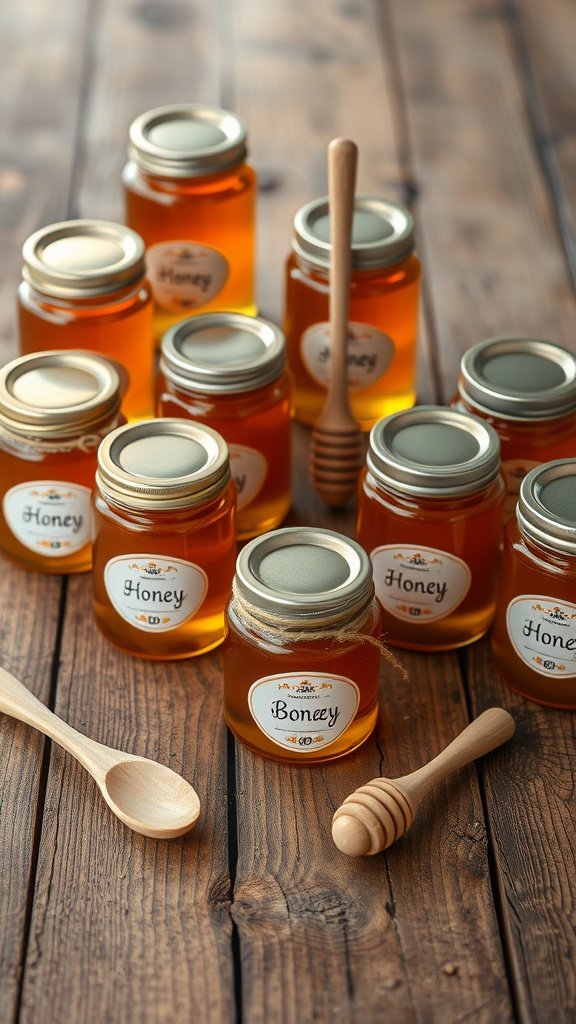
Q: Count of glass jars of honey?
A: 10